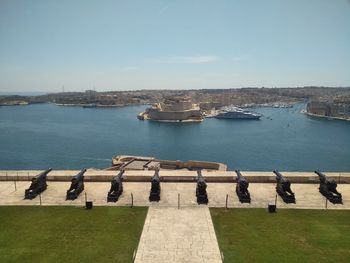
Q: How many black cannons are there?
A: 8